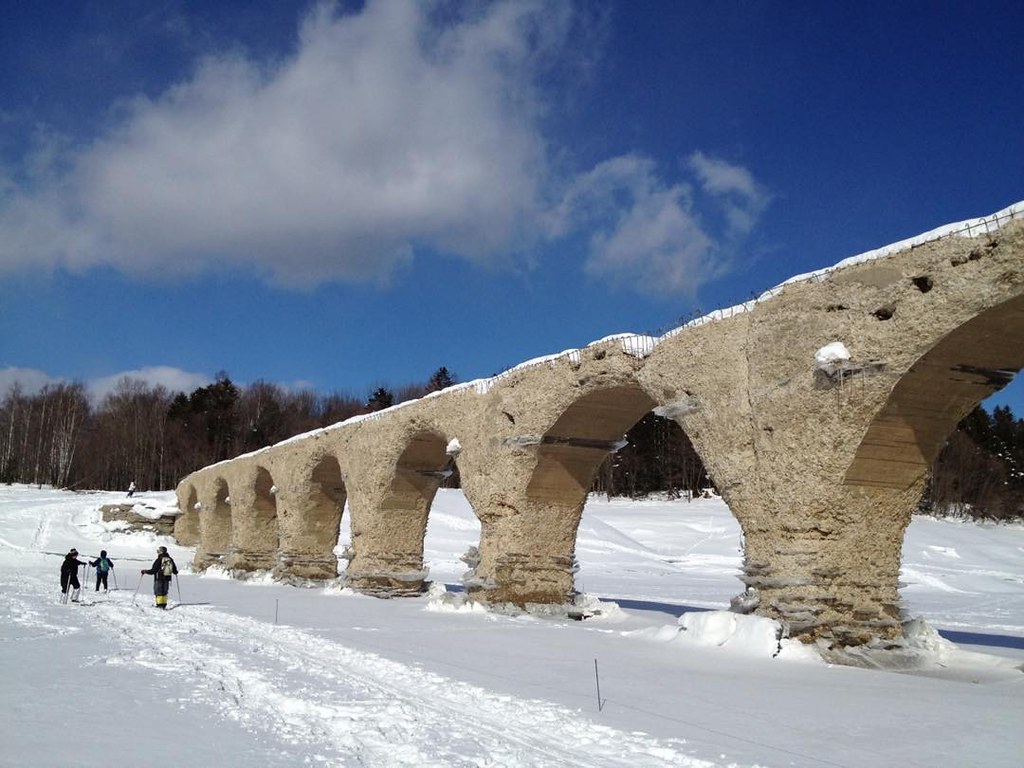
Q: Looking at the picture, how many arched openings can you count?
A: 7